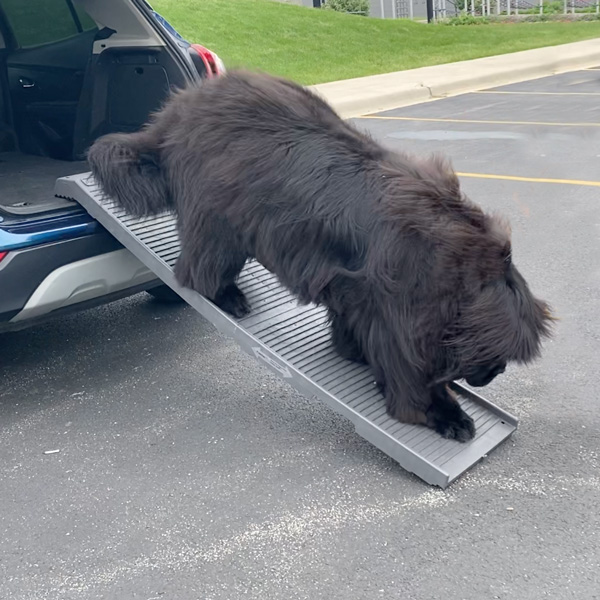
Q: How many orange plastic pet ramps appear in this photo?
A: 0